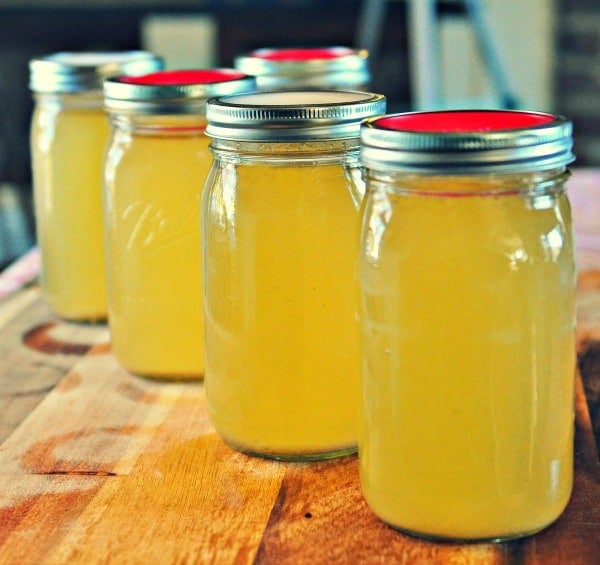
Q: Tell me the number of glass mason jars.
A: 5